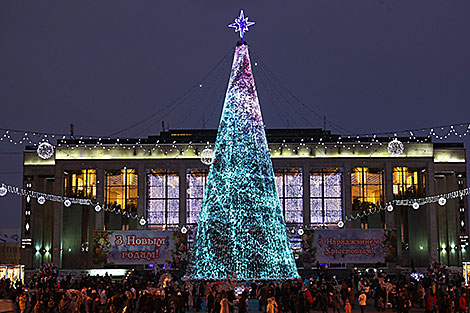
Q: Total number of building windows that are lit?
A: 8